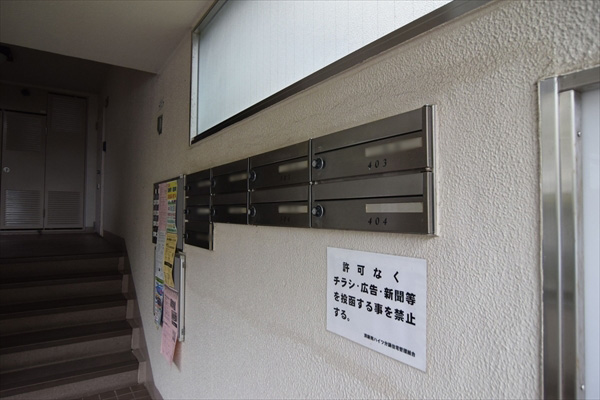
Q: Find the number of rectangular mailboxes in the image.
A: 9